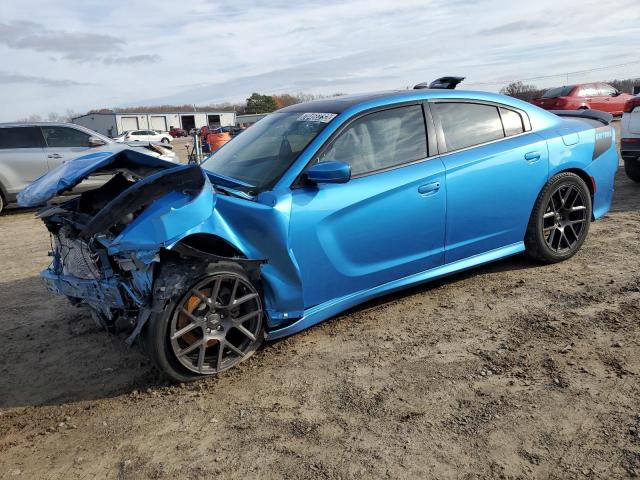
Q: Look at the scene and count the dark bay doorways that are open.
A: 2